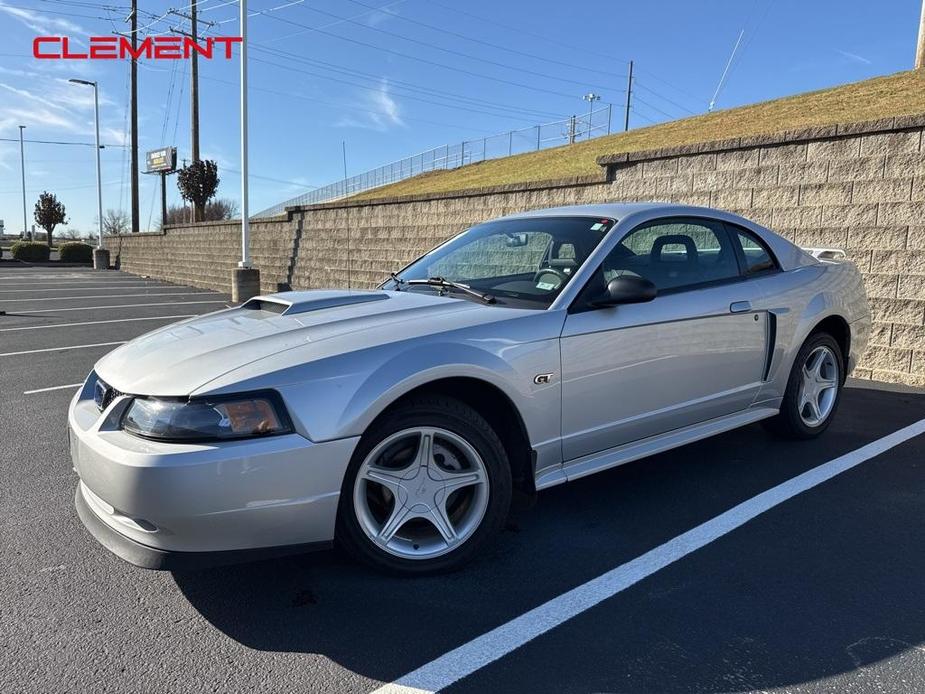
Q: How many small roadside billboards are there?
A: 1